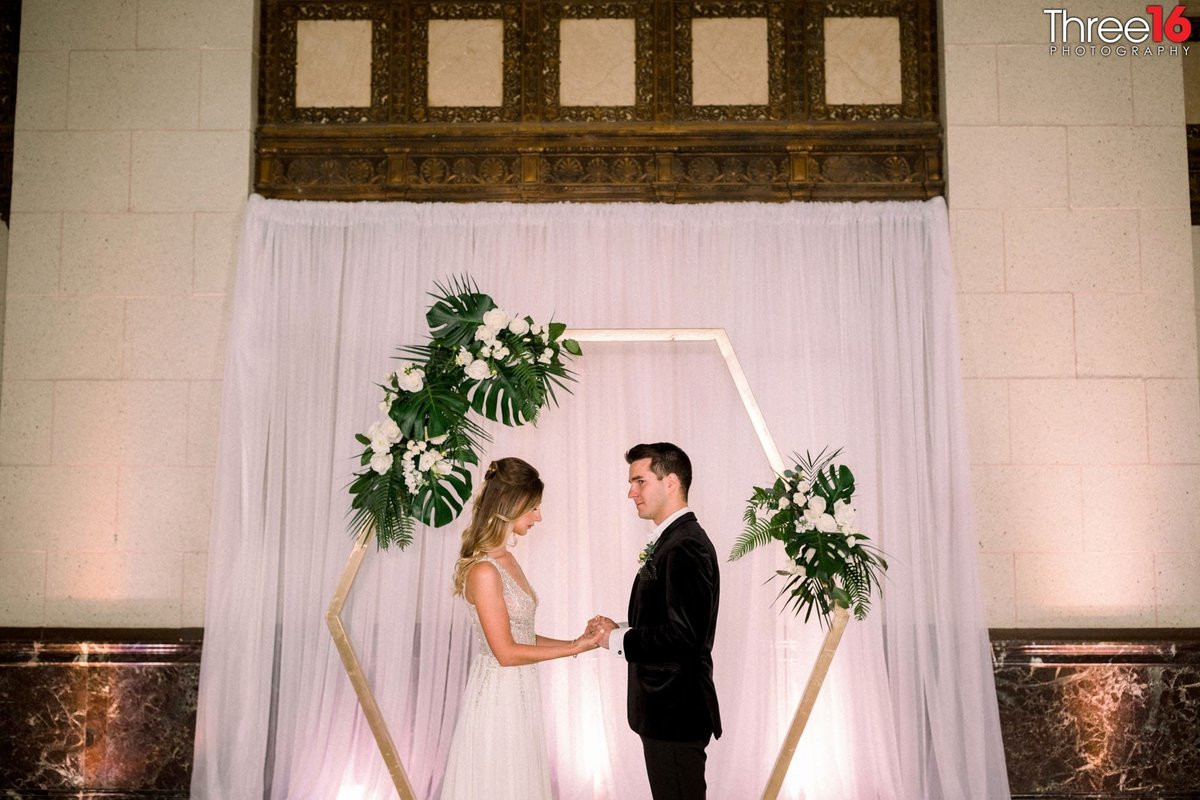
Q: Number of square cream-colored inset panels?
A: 5